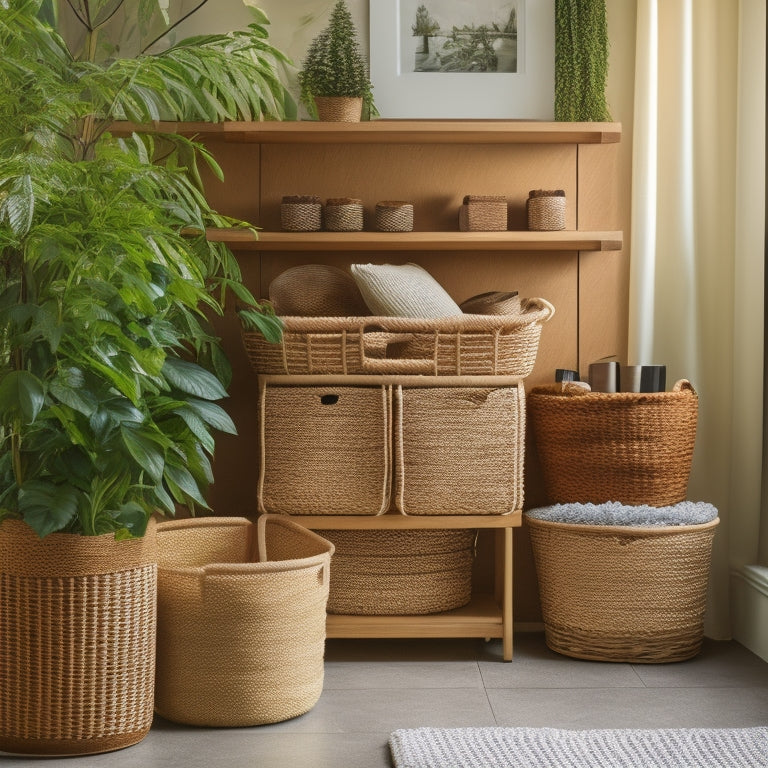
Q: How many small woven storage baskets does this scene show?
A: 5